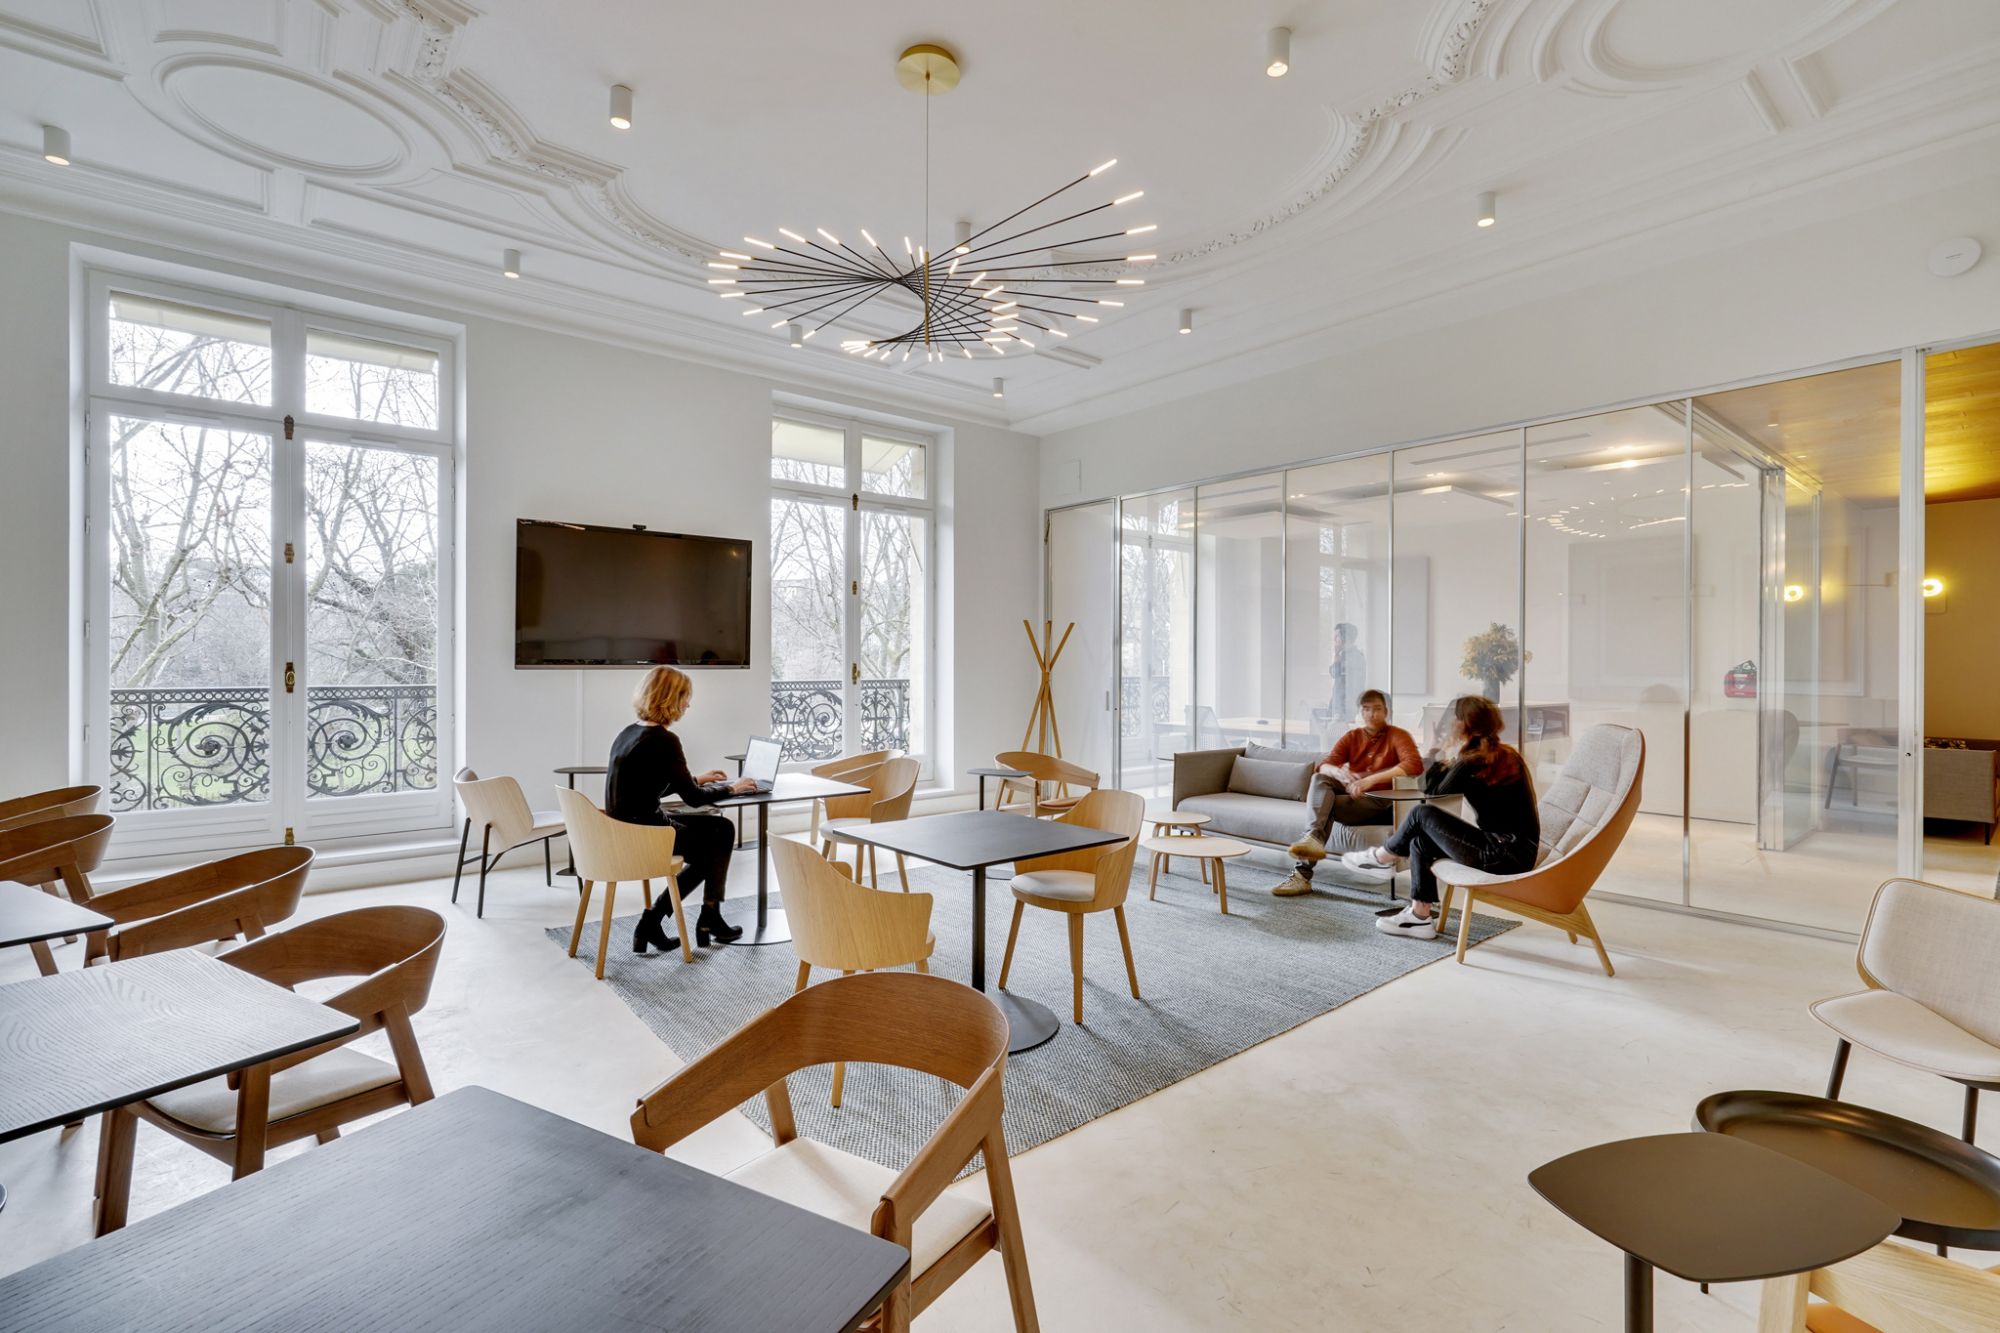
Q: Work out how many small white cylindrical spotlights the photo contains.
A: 9